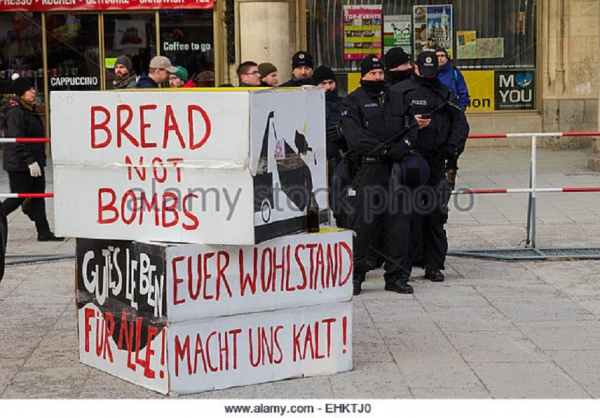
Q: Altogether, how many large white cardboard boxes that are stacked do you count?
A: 2